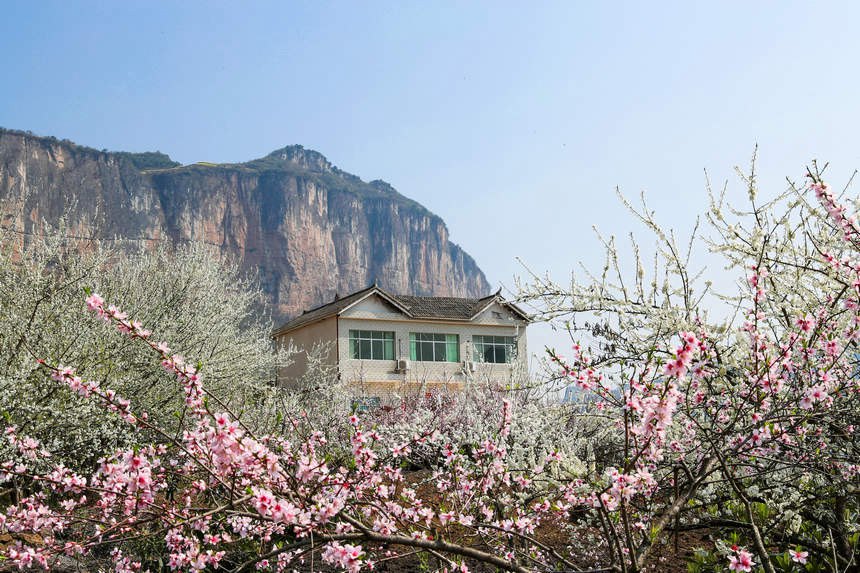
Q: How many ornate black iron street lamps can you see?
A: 0